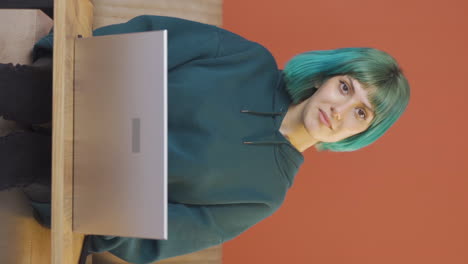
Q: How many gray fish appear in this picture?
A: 0